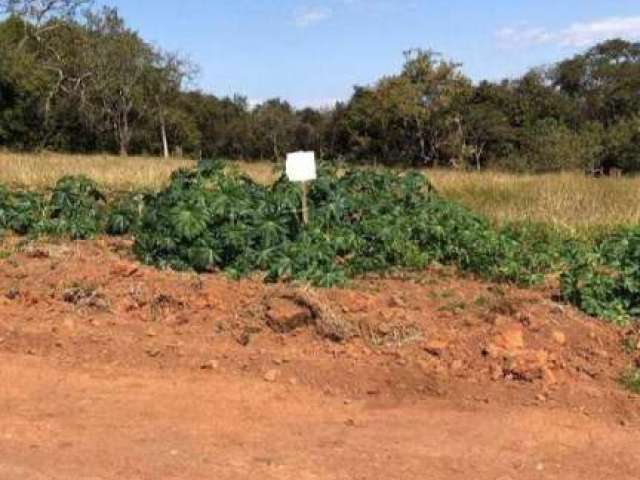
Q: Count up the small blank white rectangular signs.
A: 1